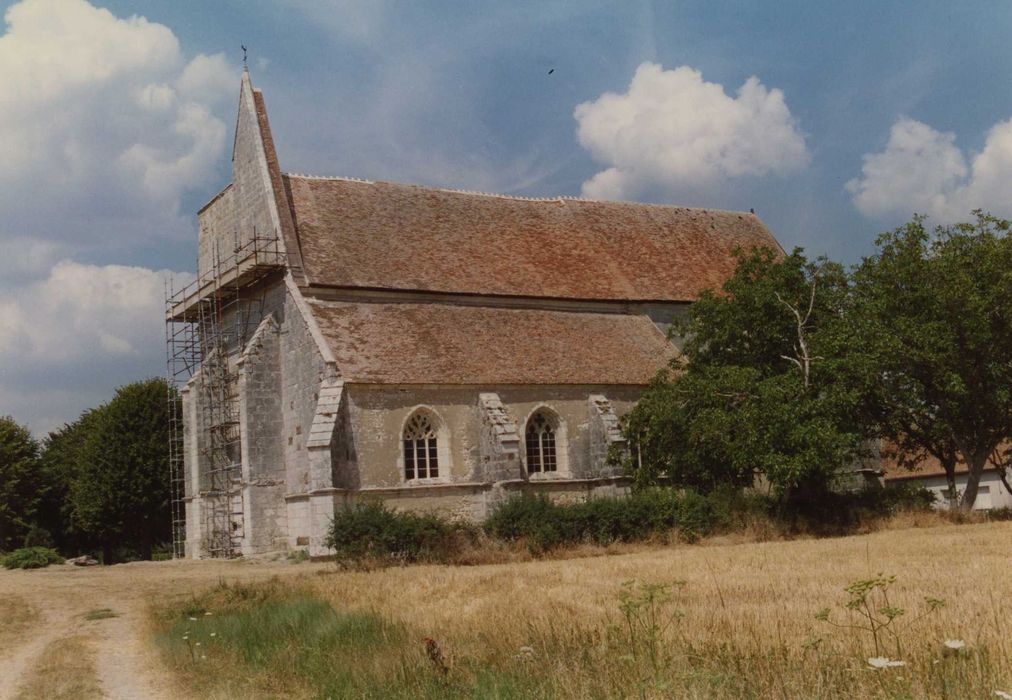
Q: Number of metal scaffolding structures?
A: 1